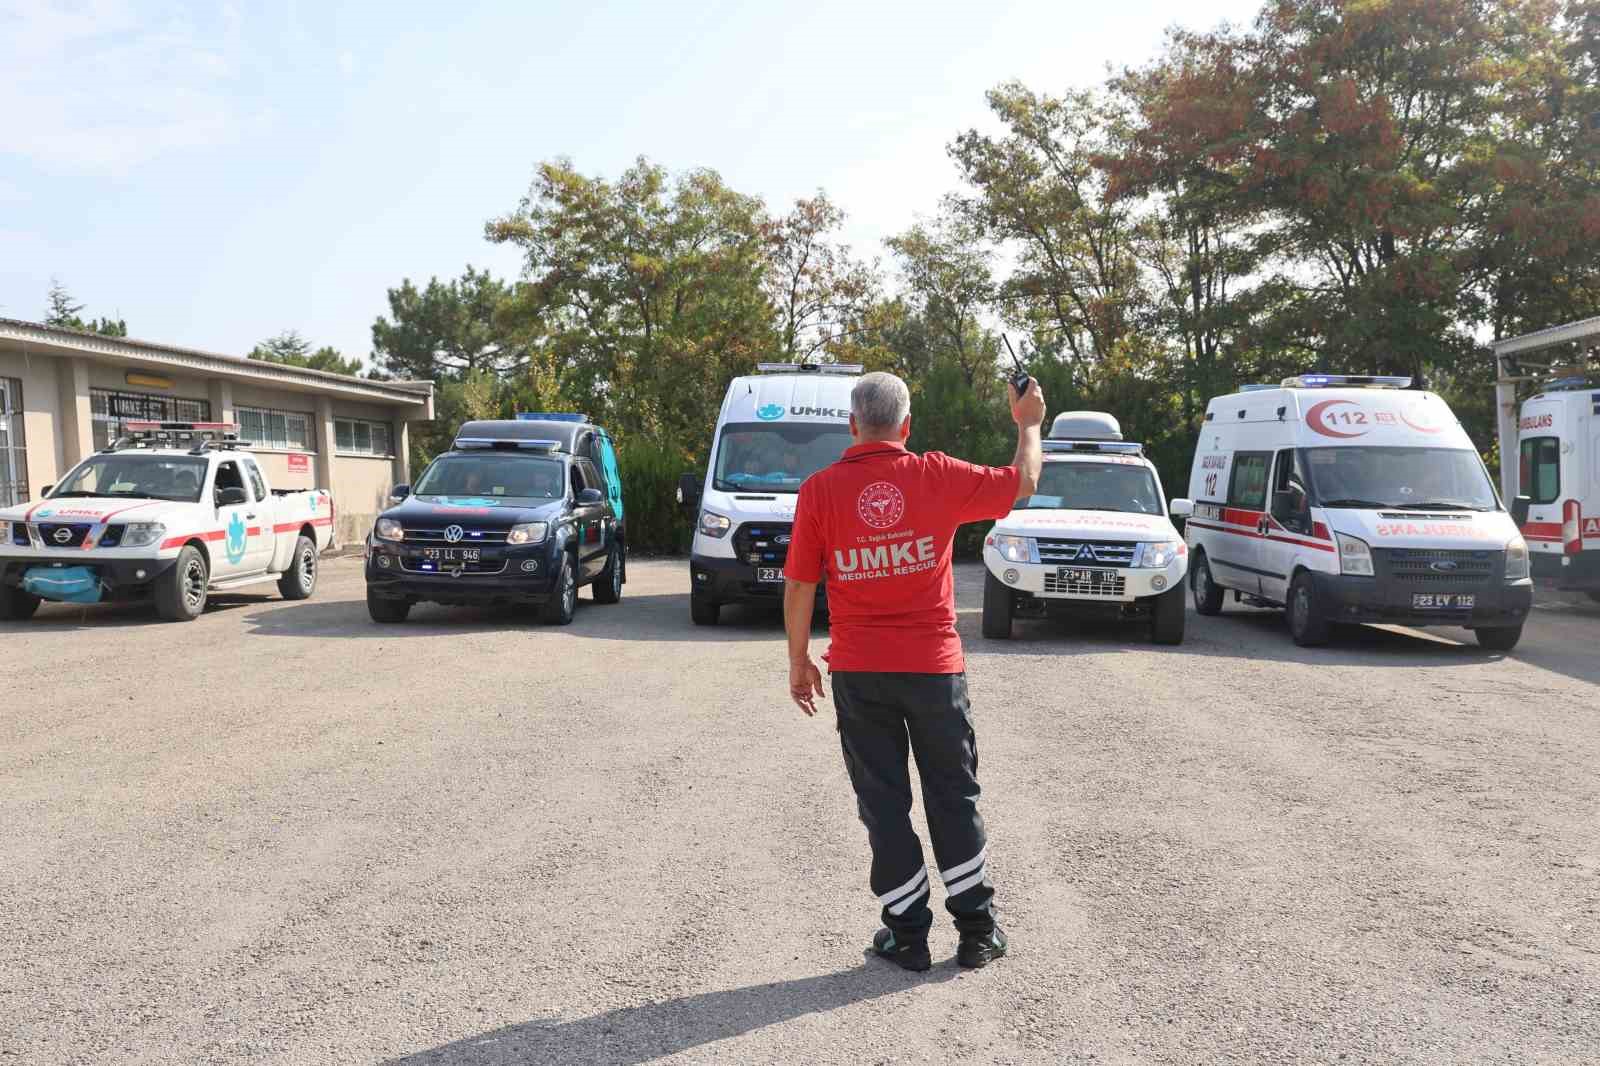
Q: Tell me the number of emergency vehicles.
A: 6